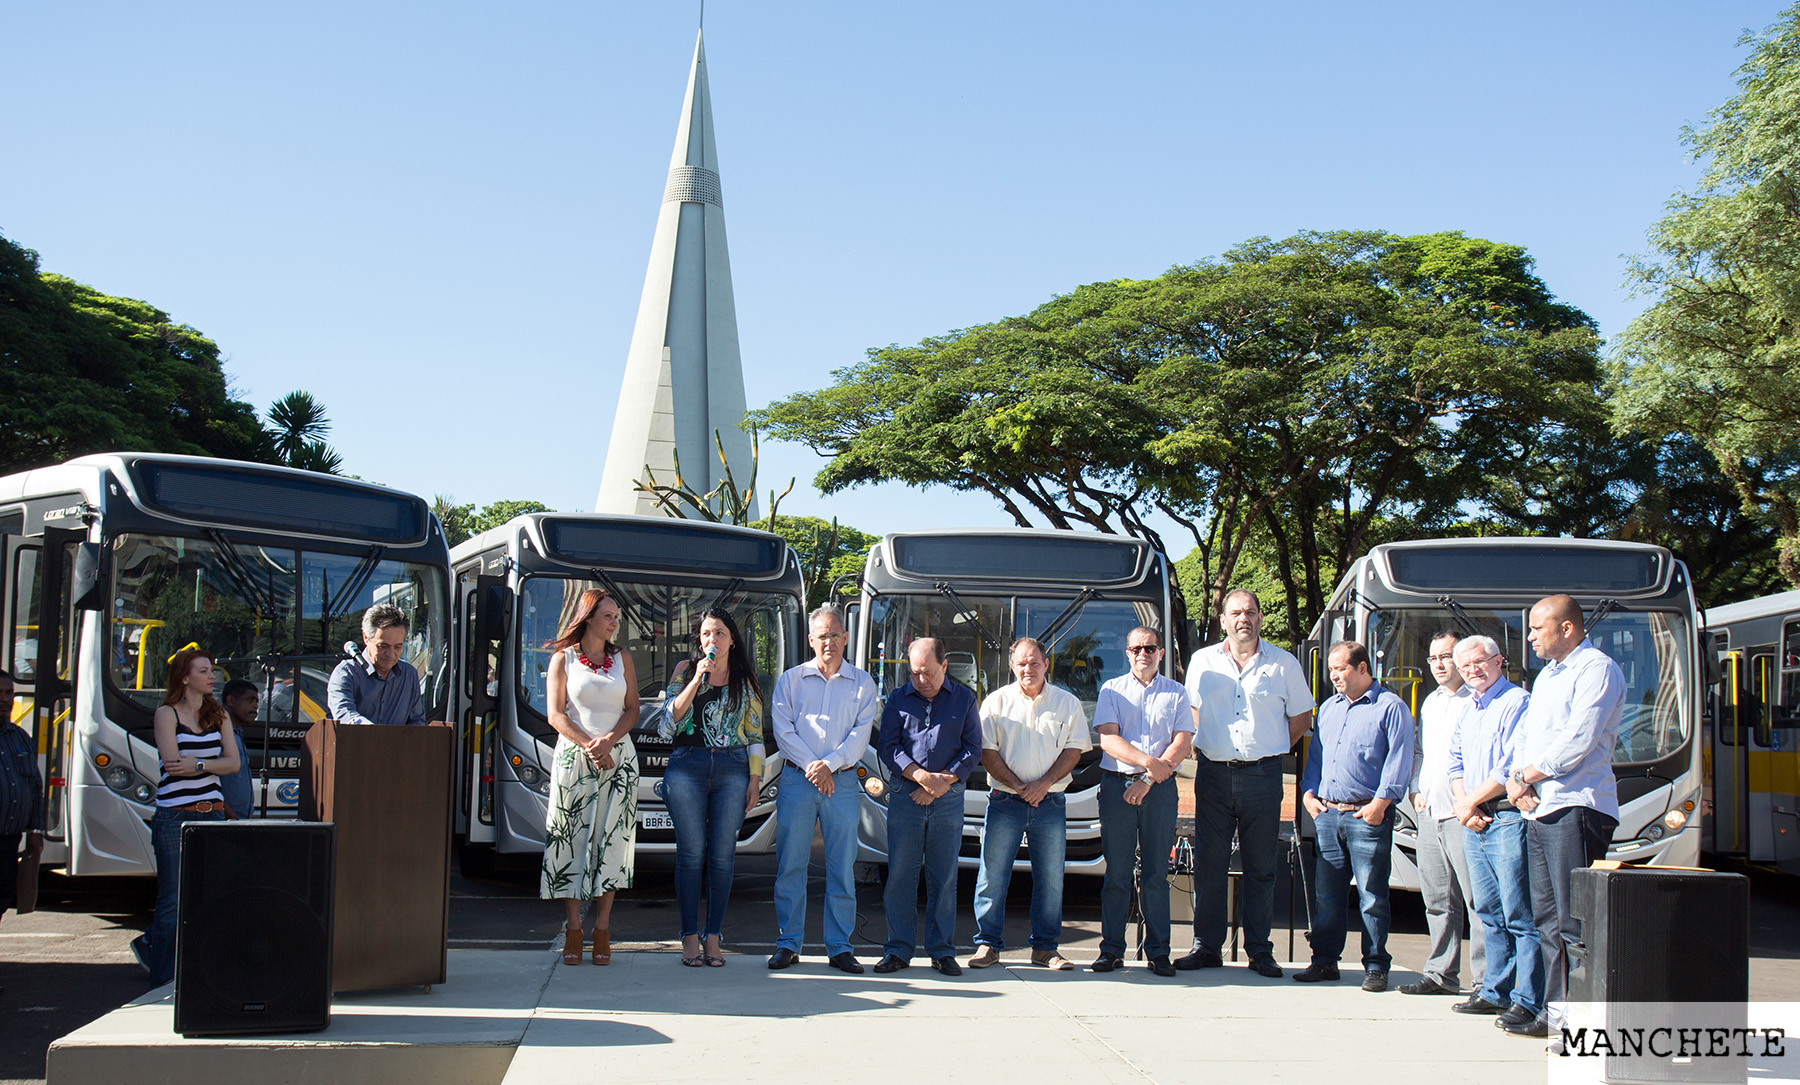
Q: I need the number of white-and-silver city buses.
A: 5